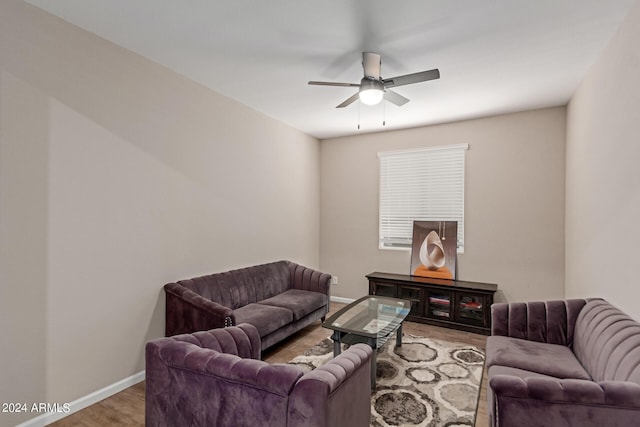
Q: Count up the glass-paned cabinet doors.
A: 4